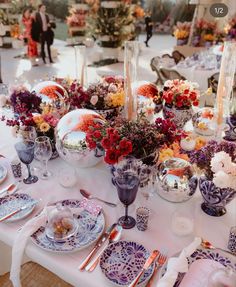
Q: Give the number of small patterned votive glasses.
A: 3